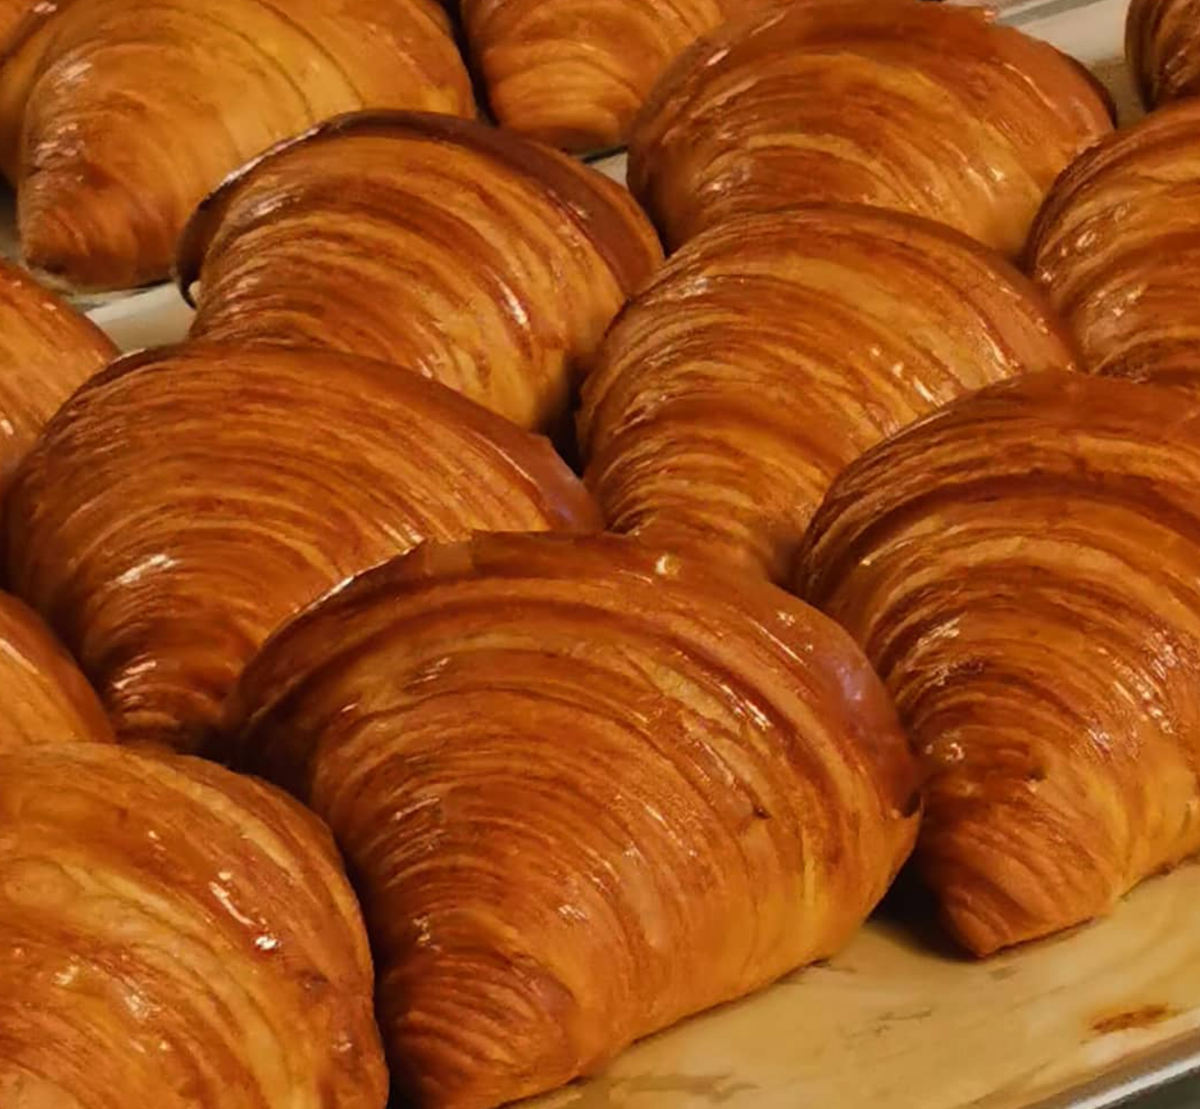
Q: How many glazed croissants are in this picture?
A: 13